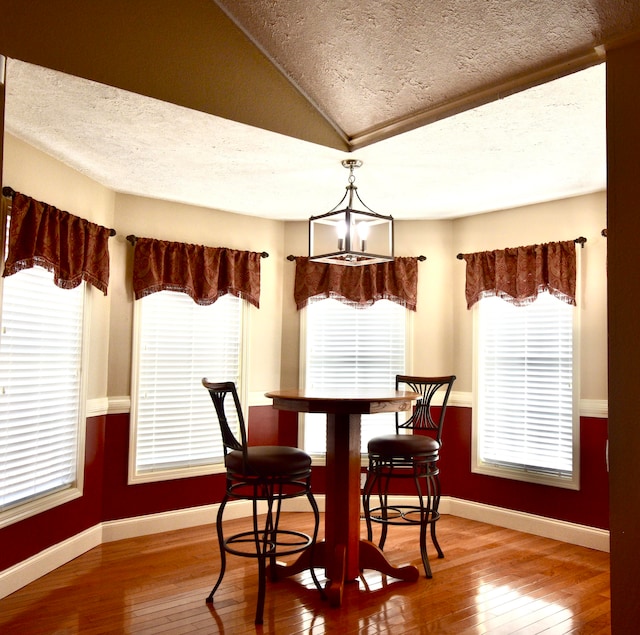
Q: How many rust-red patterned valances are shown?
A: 4